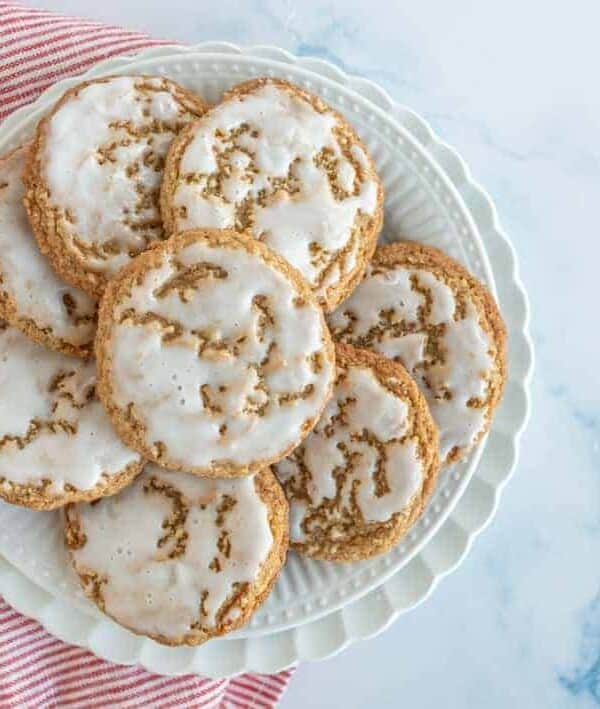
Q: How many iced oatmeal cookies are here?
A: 8